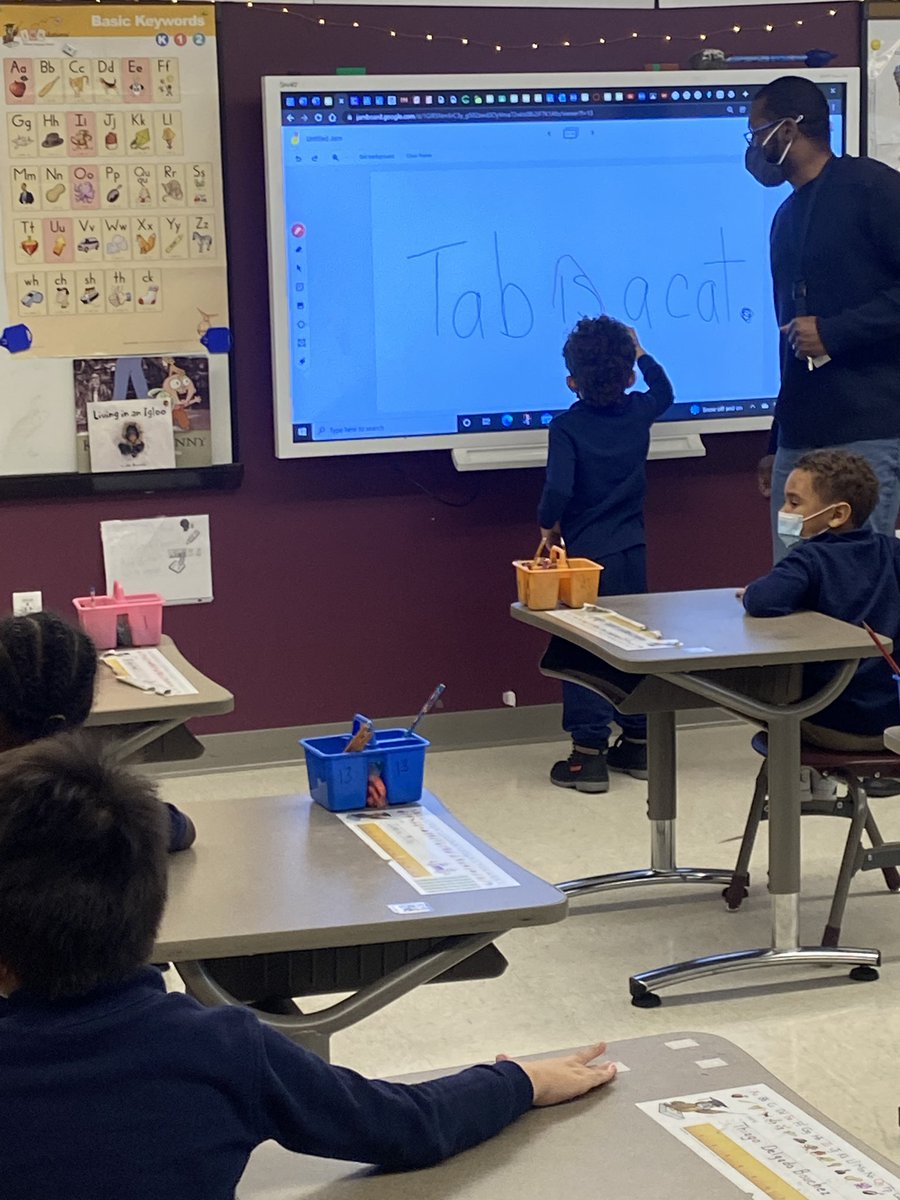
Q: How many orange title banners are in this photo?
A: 1